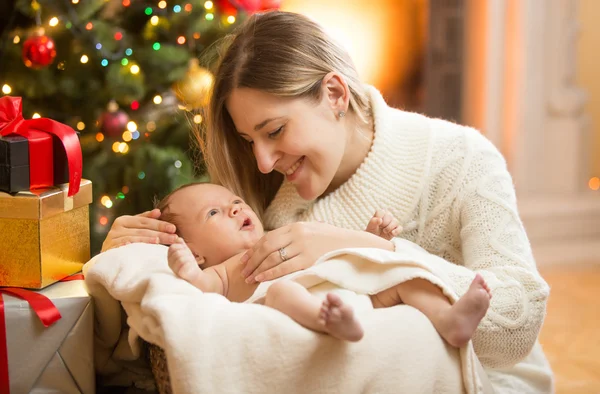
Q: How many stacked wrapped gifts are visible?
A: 3